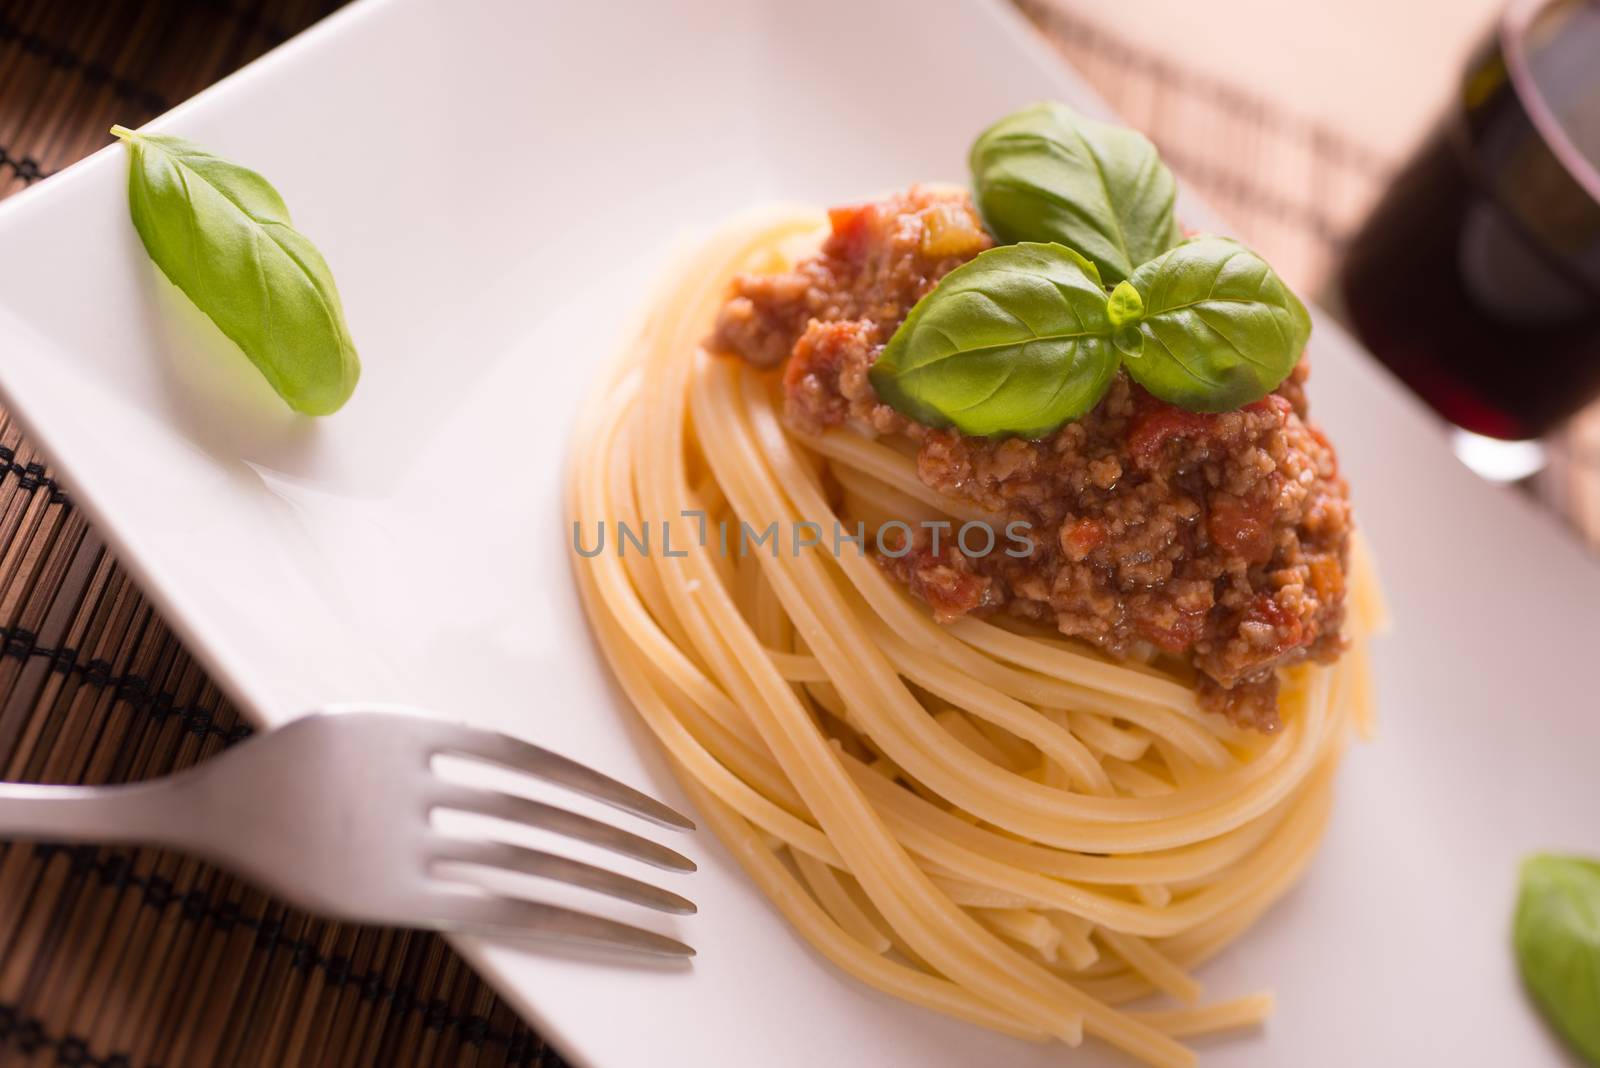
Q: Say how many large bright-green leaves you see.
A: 5